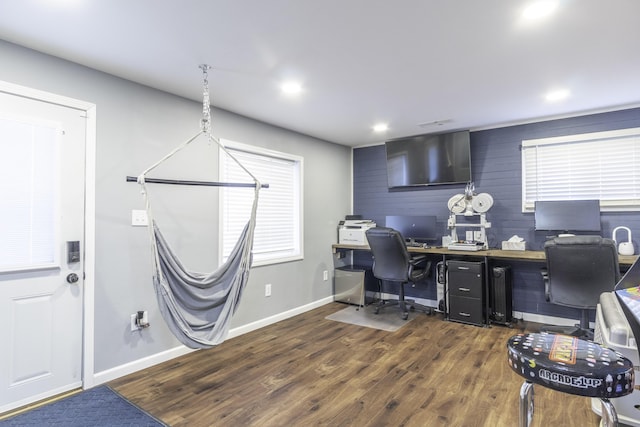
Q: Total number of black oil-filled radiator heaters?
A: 1